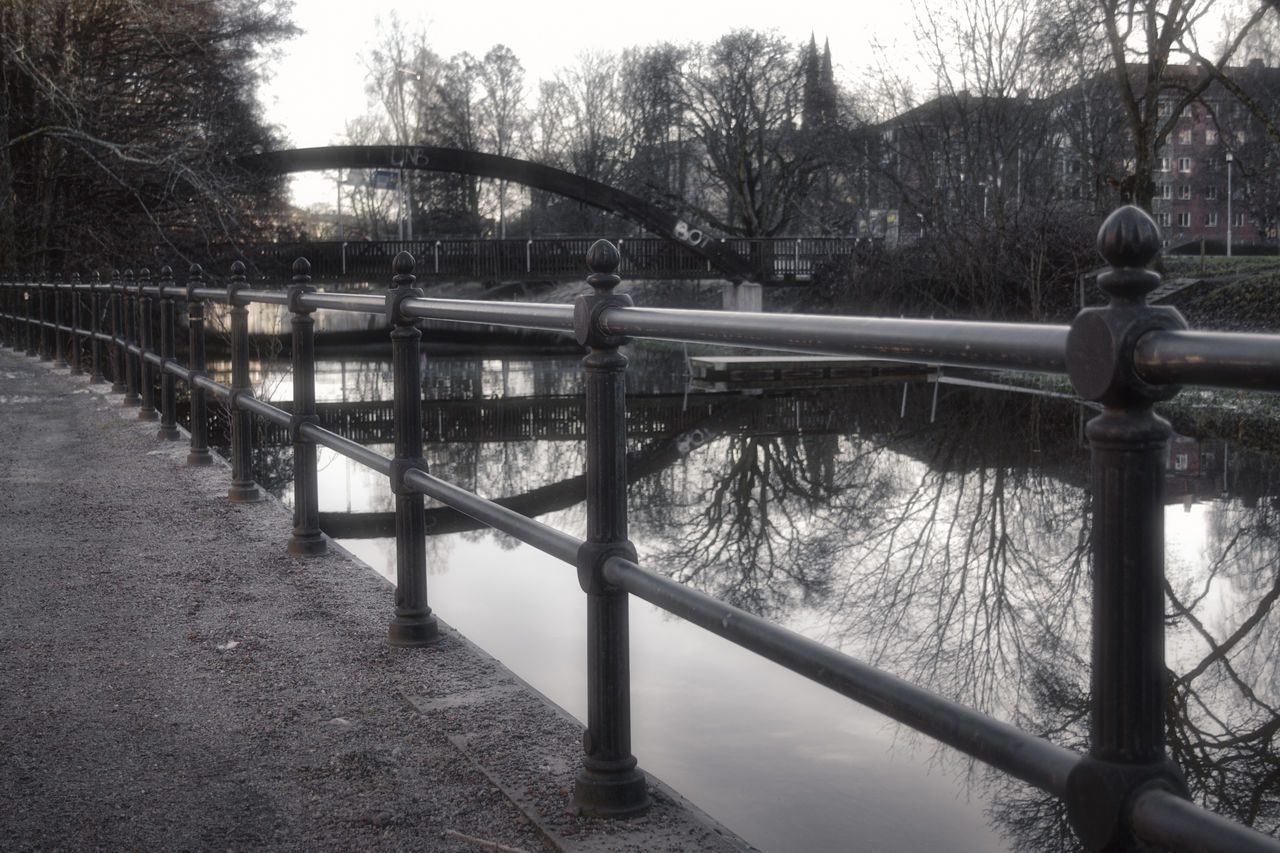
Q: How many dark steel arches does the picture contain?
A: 1